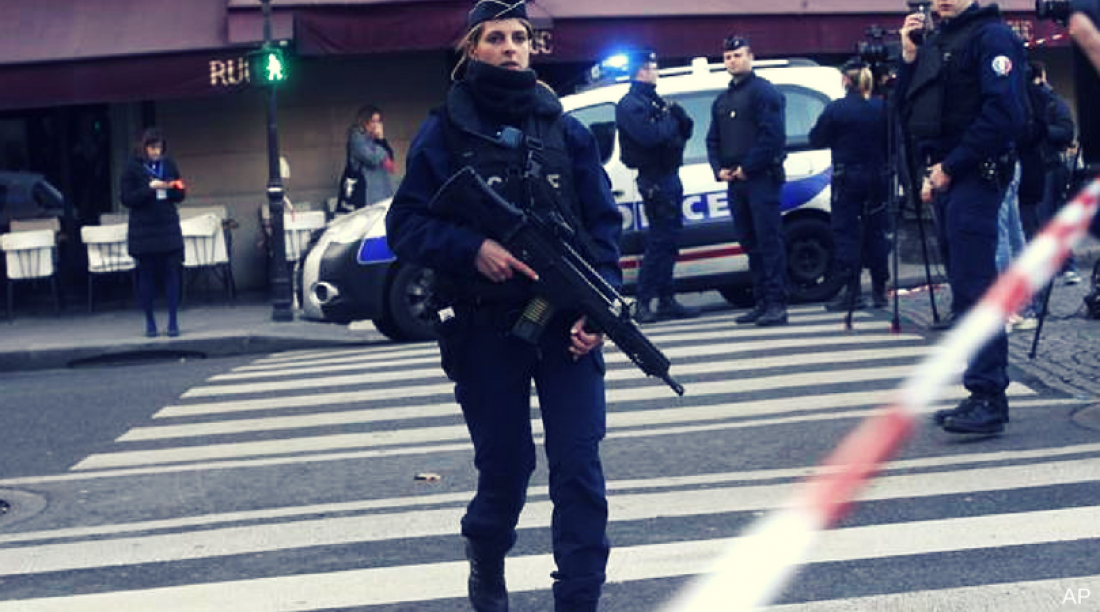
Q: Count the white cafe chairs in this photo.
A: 4